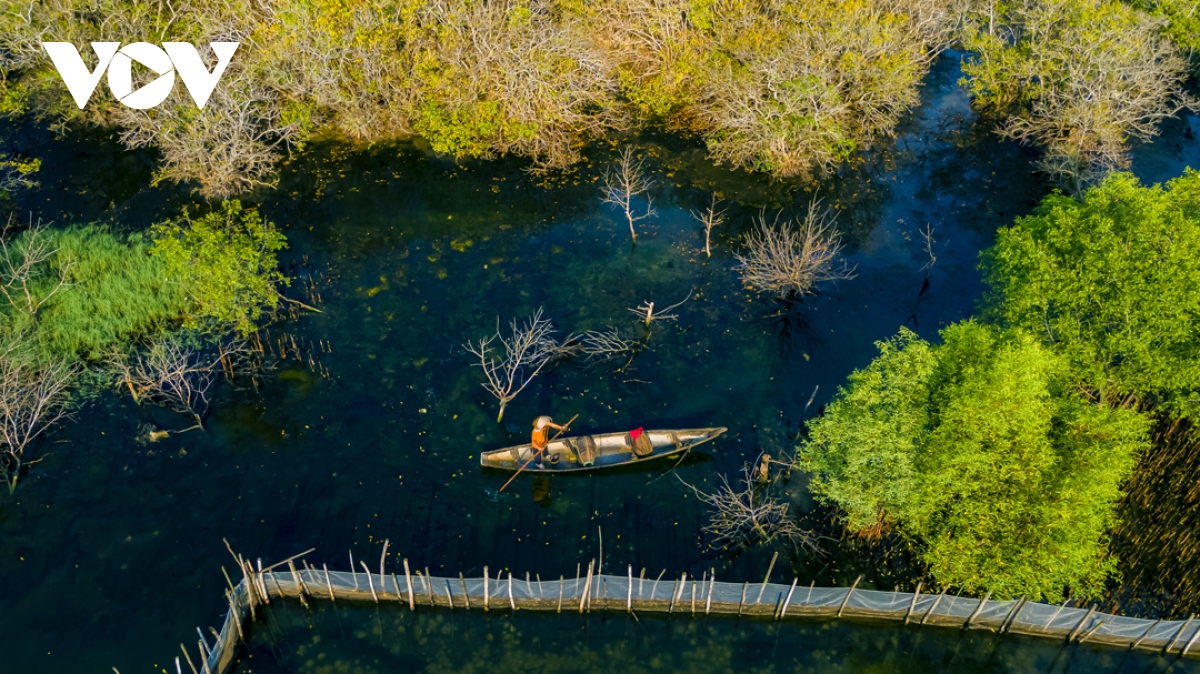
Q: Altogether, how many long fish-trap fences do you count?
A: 1